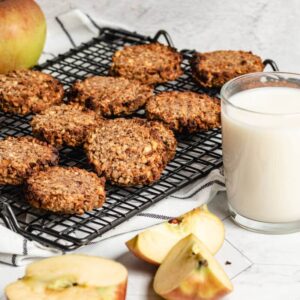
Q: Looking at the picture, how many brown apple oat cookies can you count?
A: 10